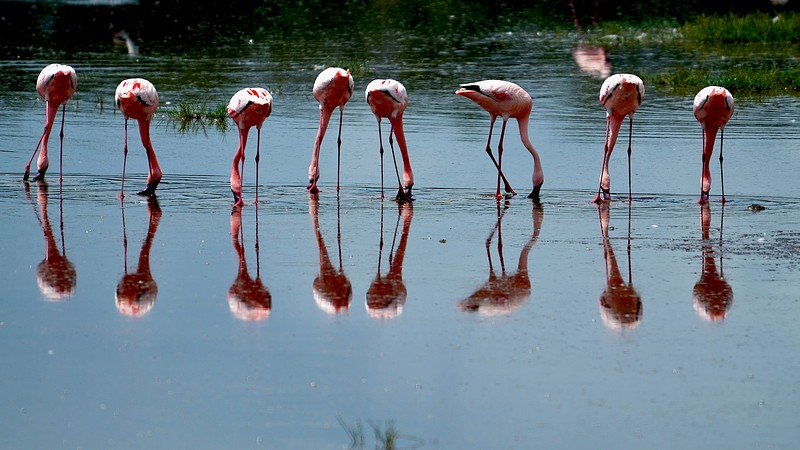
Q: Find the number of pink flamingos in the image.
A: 8